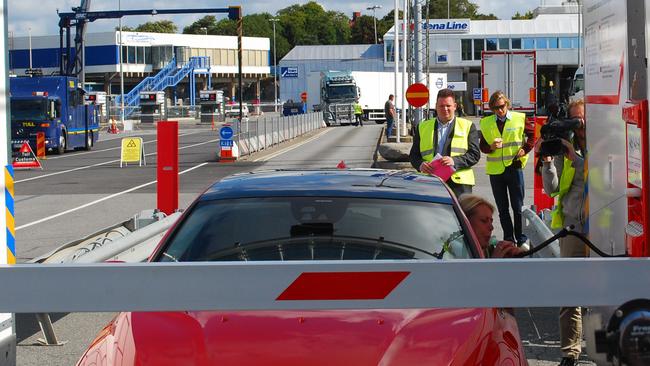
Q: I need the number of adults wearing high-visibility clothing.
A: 4